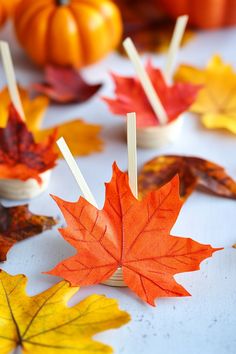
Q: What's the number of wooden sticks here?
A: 5